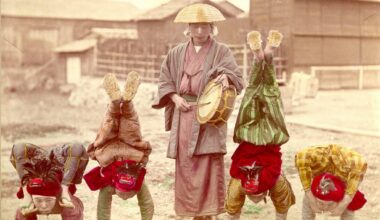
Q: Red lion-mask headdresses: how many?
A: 4